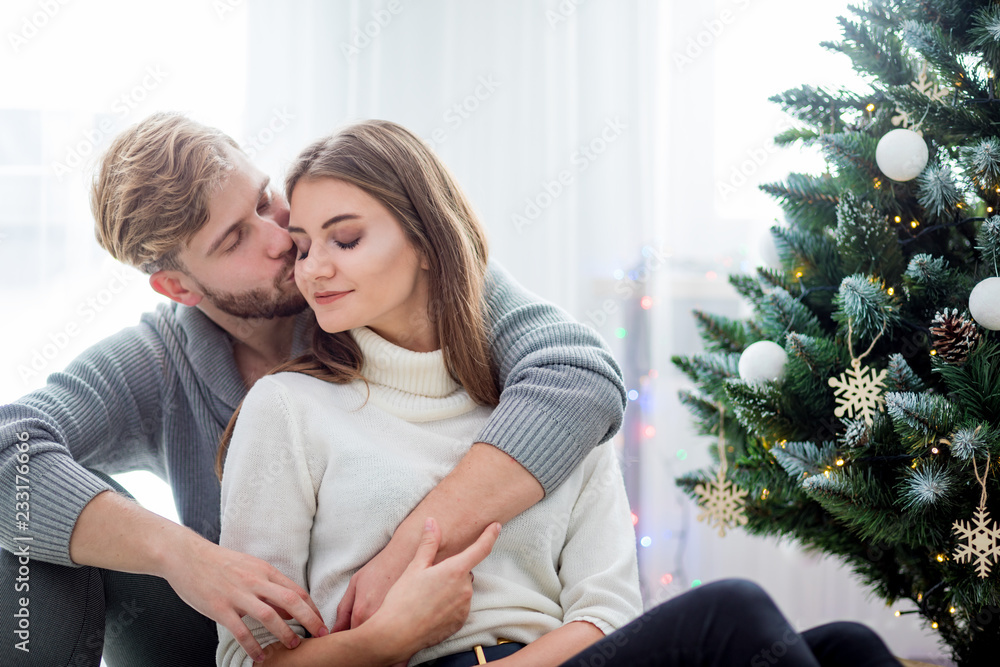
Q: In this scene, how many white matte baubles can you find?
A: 3